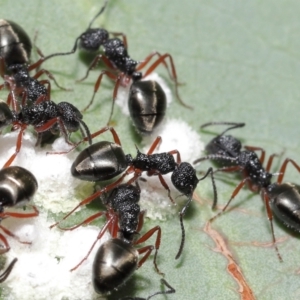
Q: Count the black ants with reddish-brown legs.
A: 7